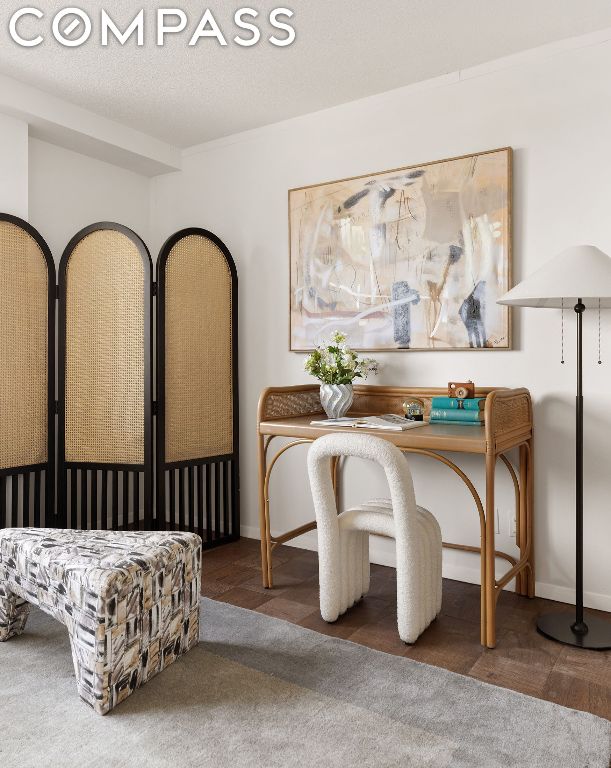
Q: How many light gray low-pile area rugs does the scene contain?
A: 1